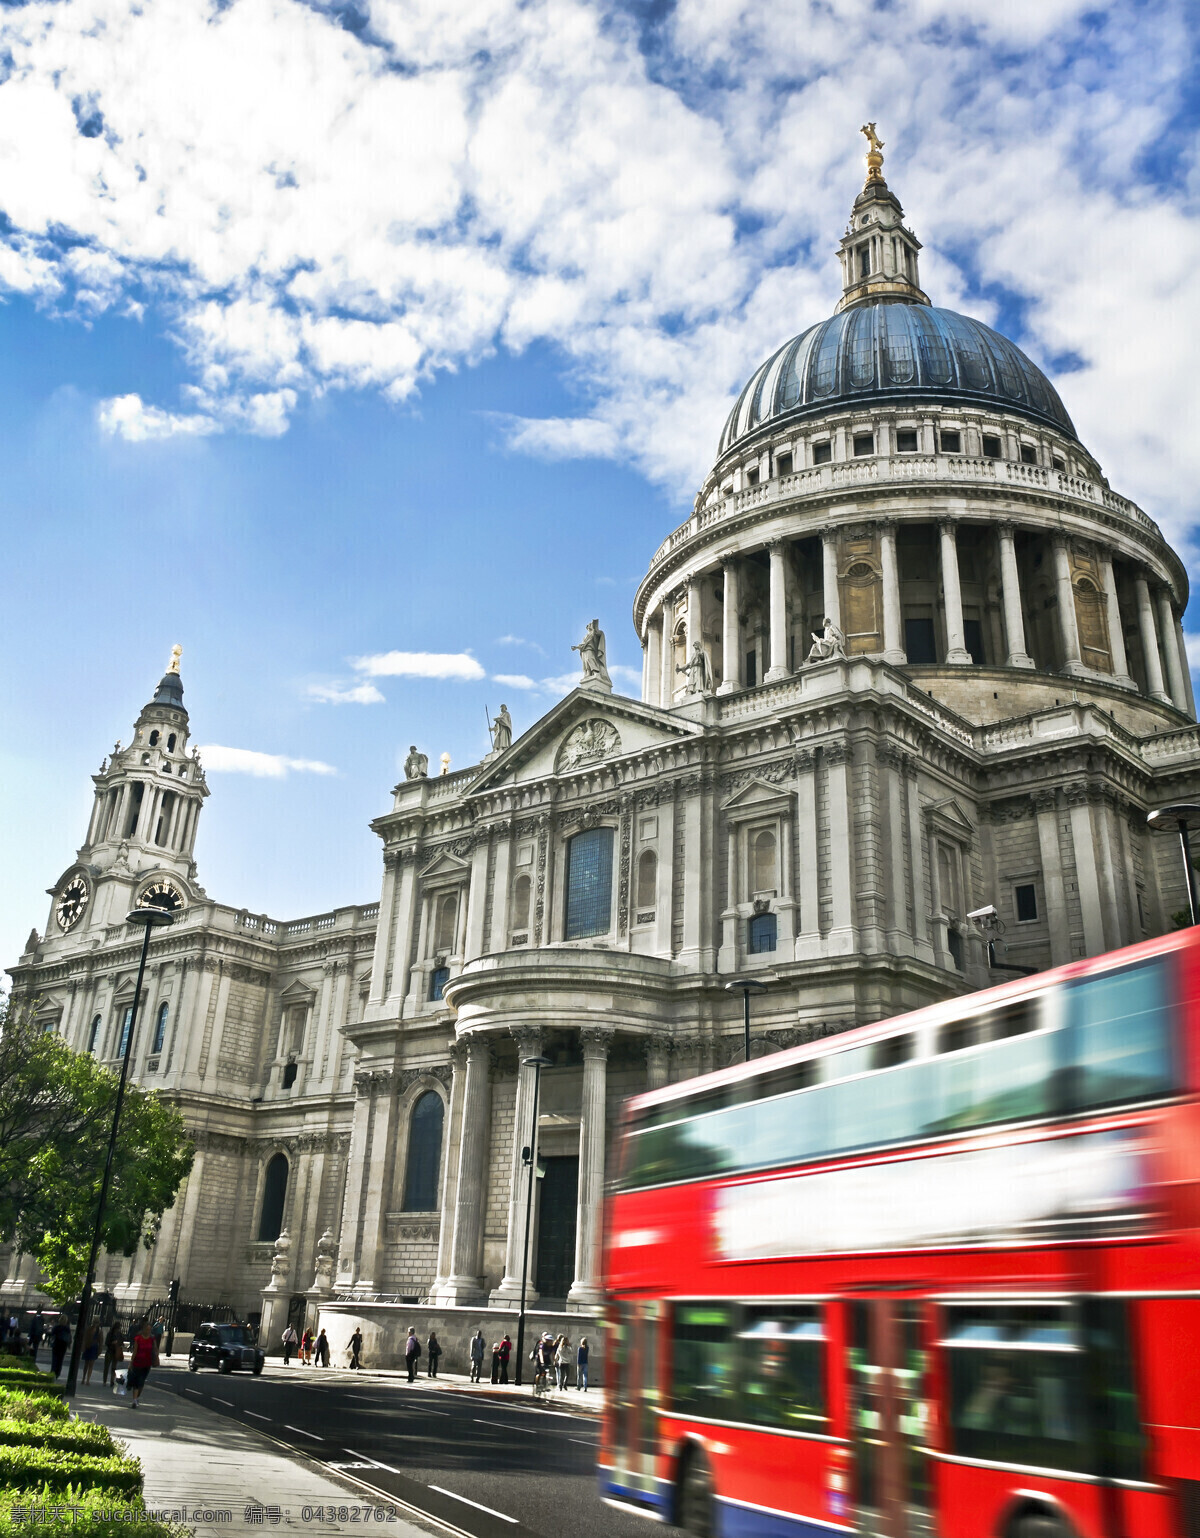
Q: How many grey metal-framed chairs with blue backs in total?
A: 0